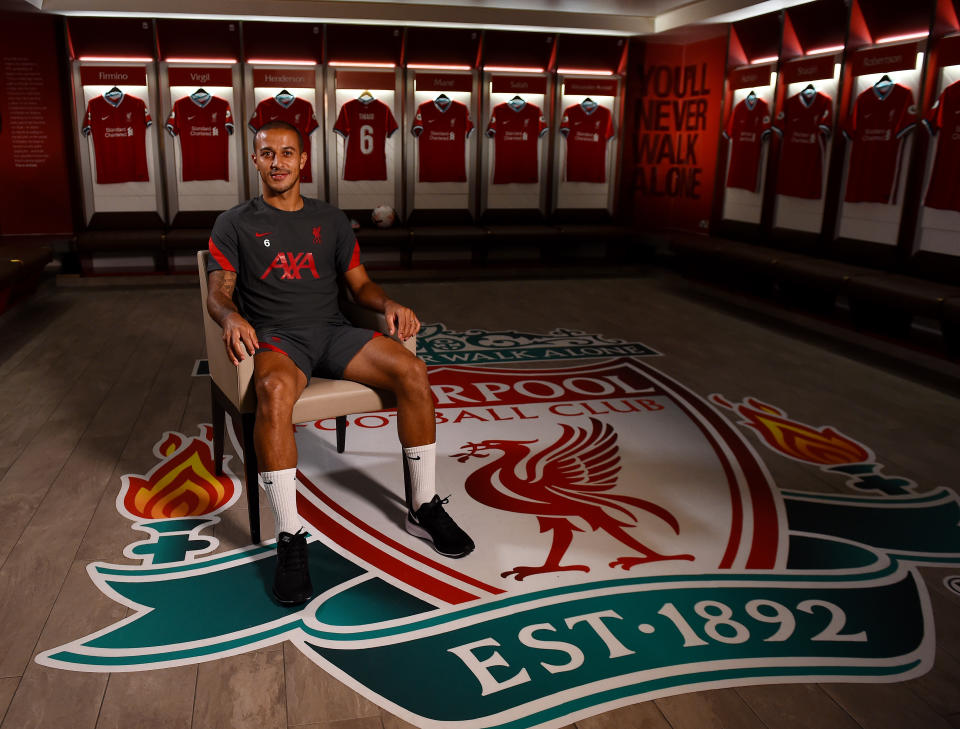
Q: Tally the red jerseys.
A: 11